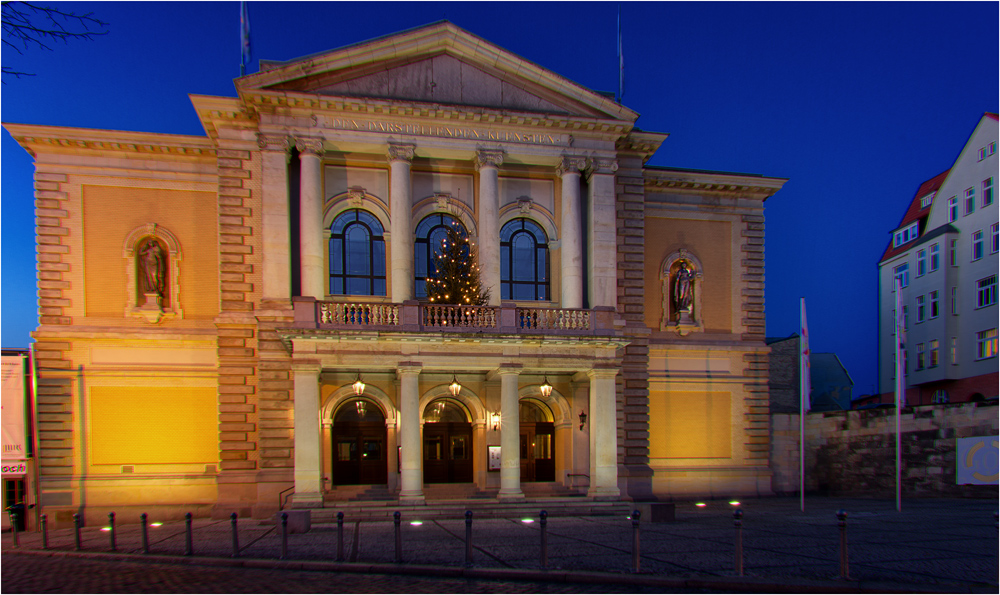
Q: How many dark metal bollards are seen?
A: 15